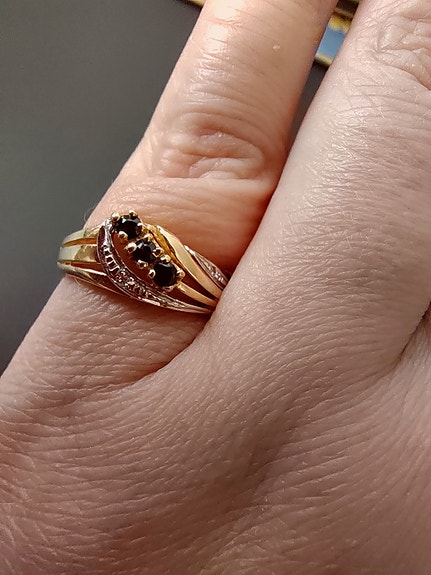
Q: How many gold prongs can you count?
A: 12